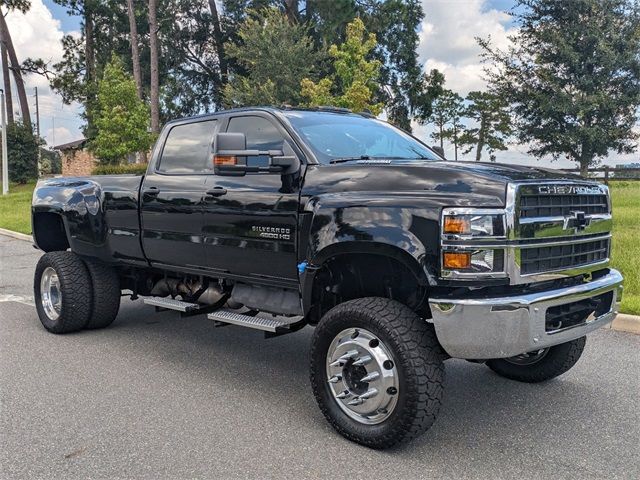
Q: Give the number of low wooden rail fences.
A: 1